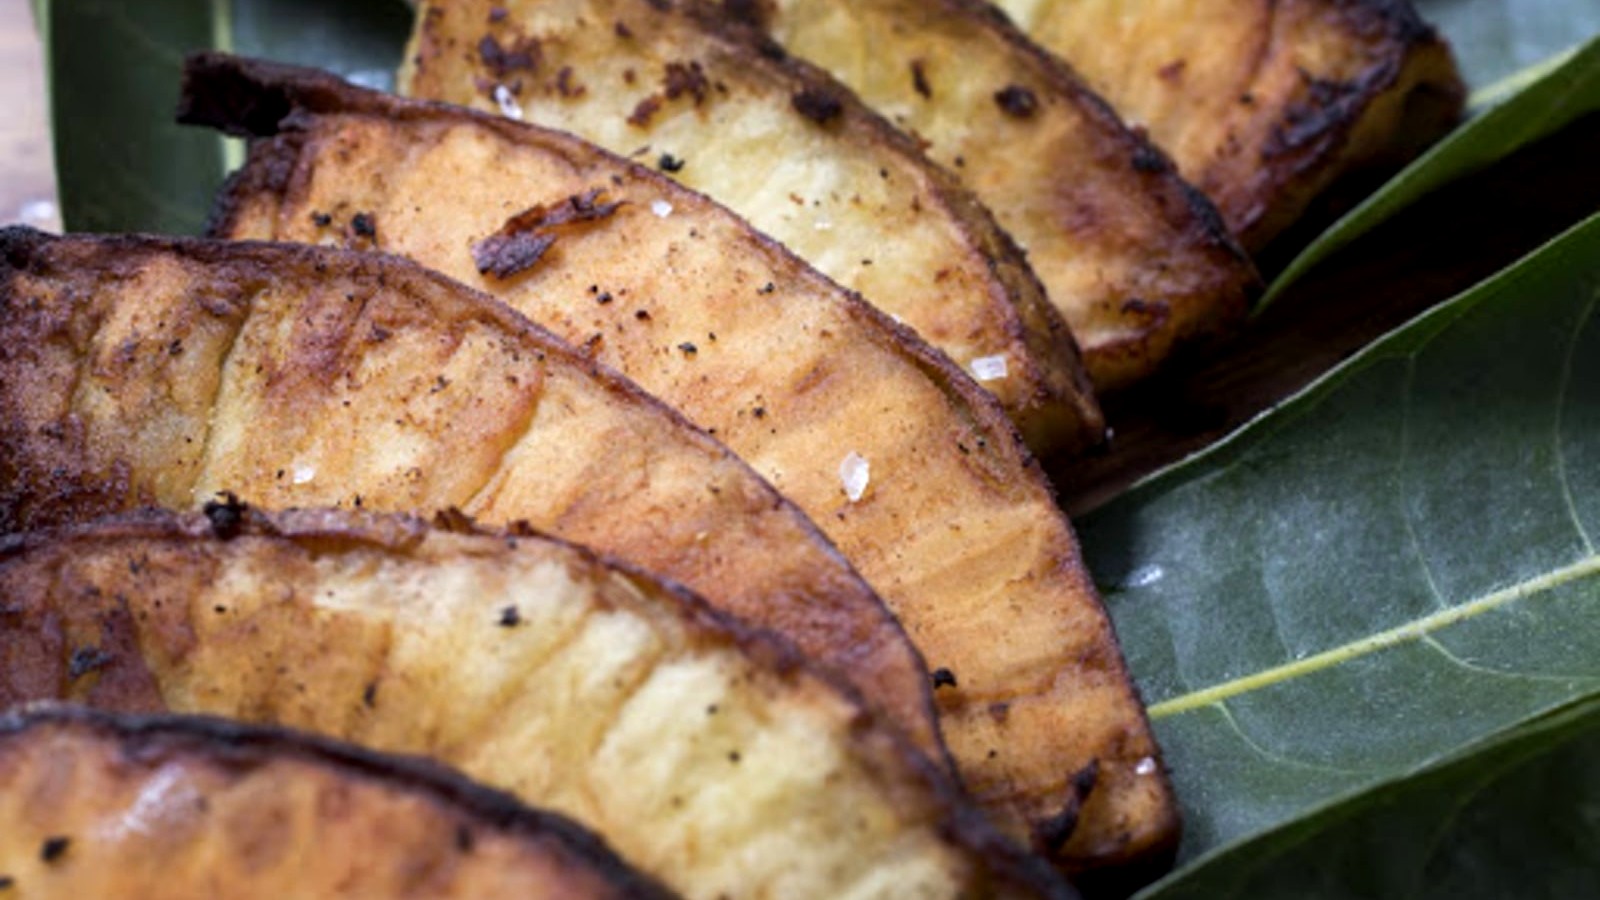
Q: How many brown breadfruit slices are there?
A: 7